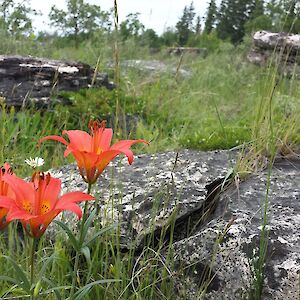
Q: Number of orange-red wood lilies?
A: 3